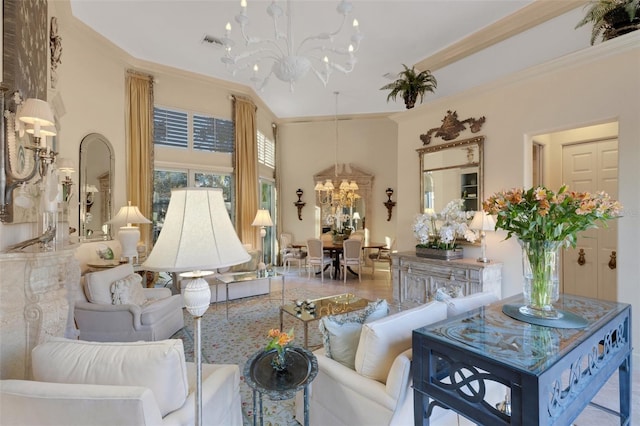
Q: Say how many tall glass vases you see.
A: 1